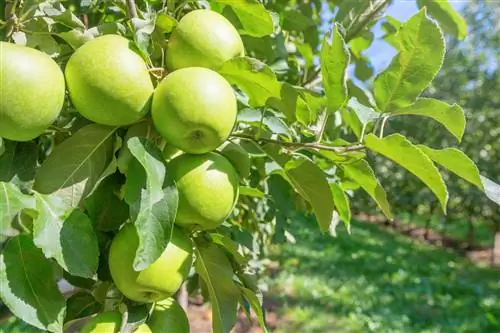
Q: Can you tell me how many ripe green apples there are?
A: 8